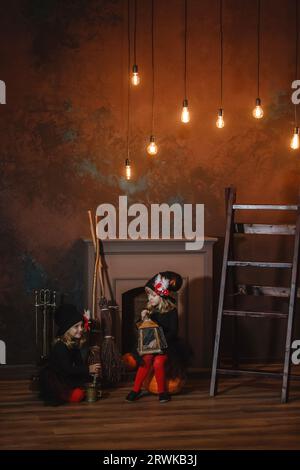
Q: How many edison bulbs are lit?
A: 7